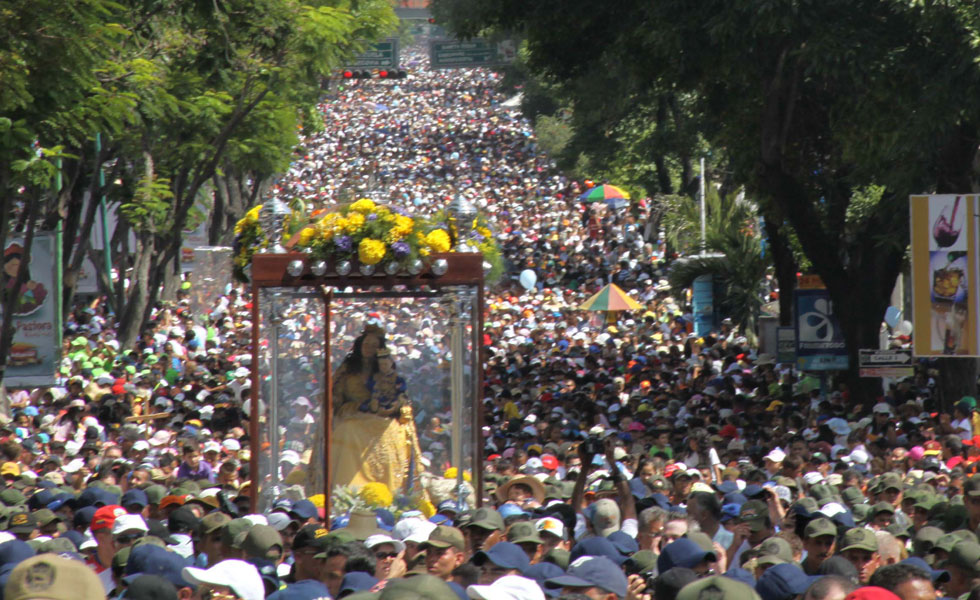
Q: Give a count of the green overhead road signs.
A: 2